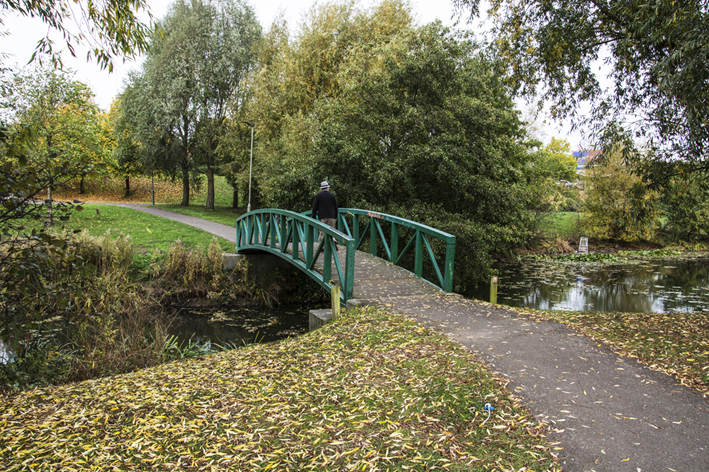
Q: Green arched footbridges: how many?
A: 1